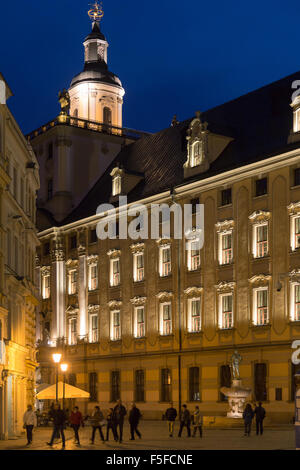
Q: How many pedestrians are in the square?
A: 12